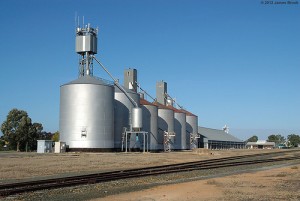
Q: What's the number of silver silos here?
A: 6